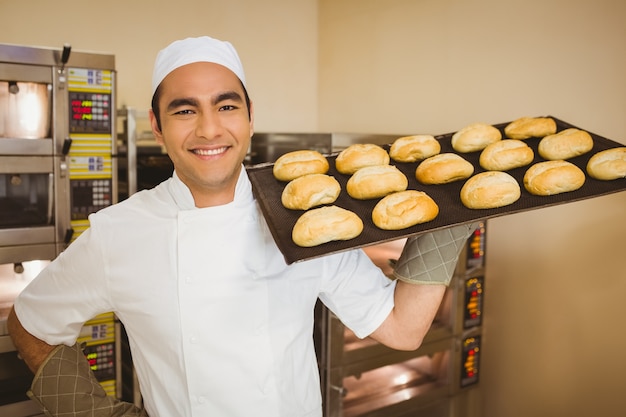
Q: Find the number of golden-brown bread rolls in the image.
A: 15